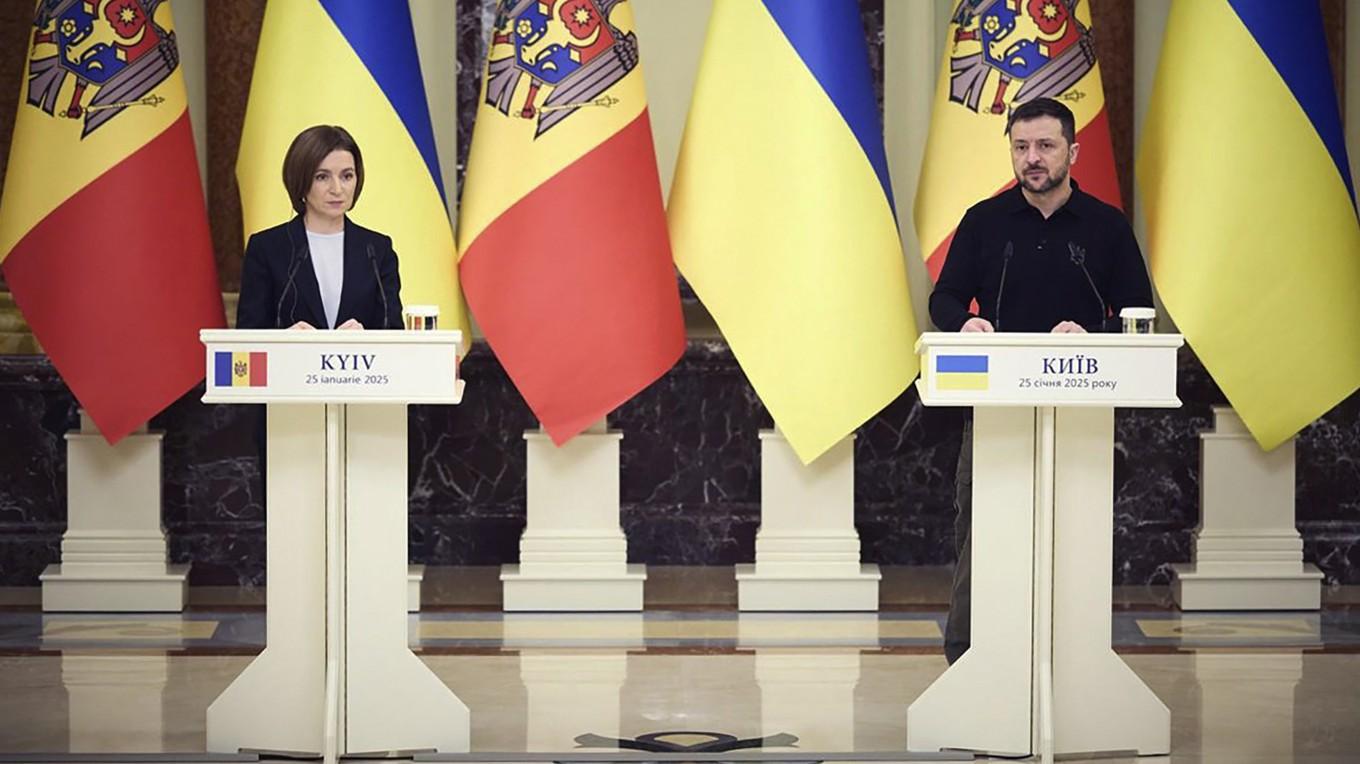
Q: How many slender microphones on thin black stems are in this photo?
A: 4